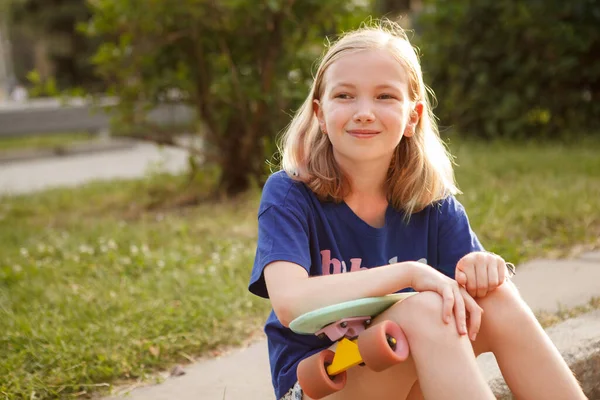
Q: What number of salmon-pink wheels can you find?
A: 2